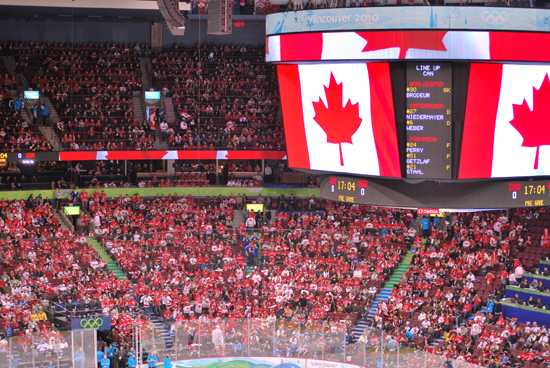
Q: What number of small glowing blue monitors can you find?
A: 2